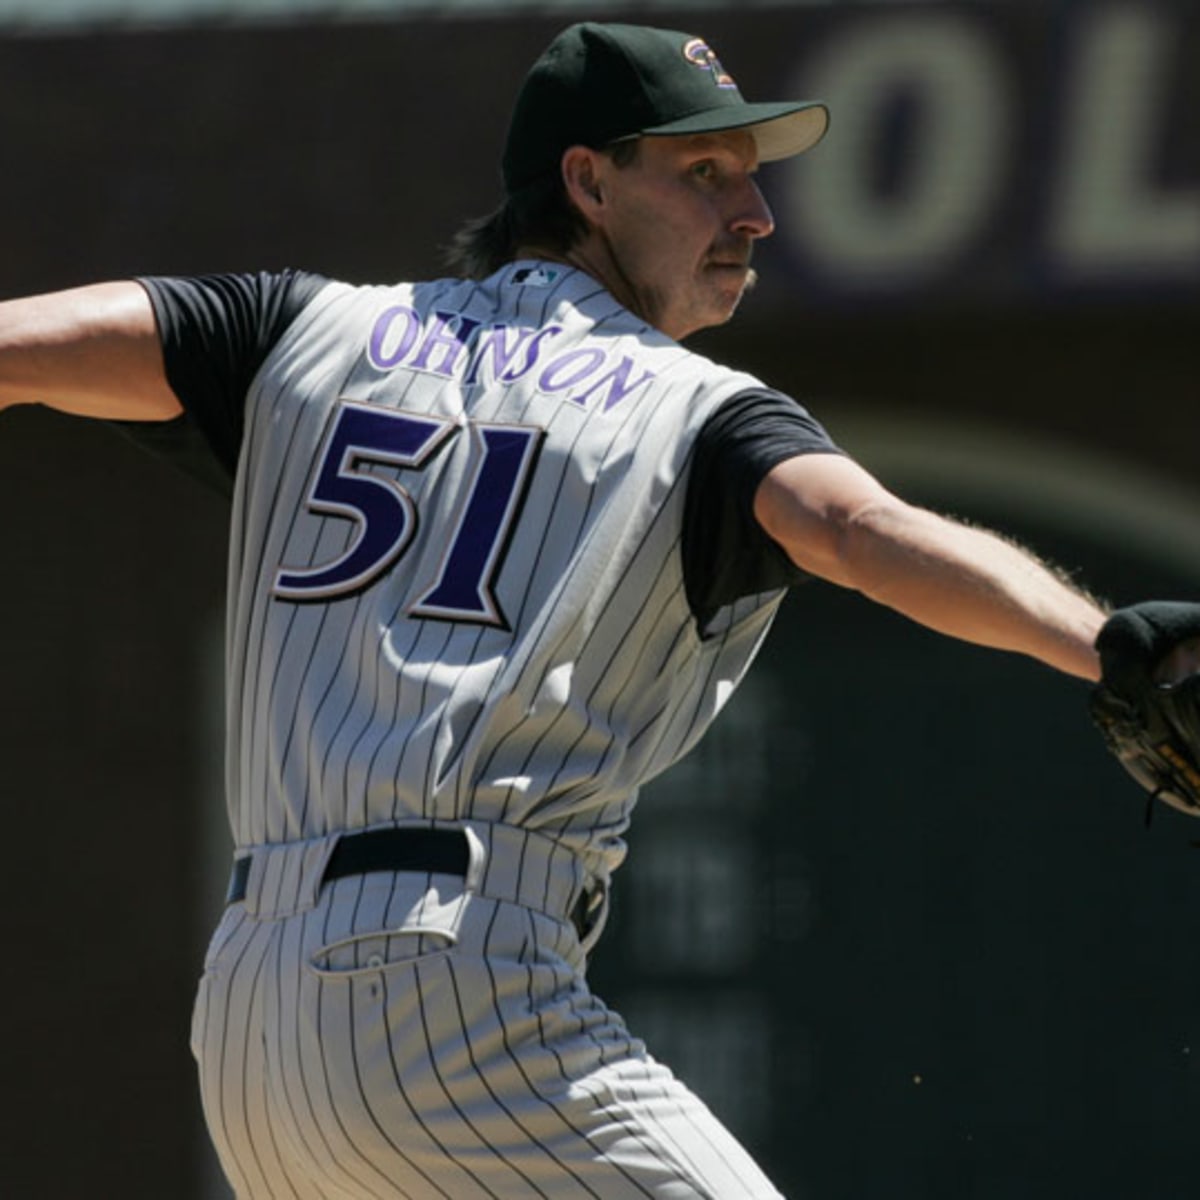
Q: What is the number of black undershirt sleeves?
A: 2